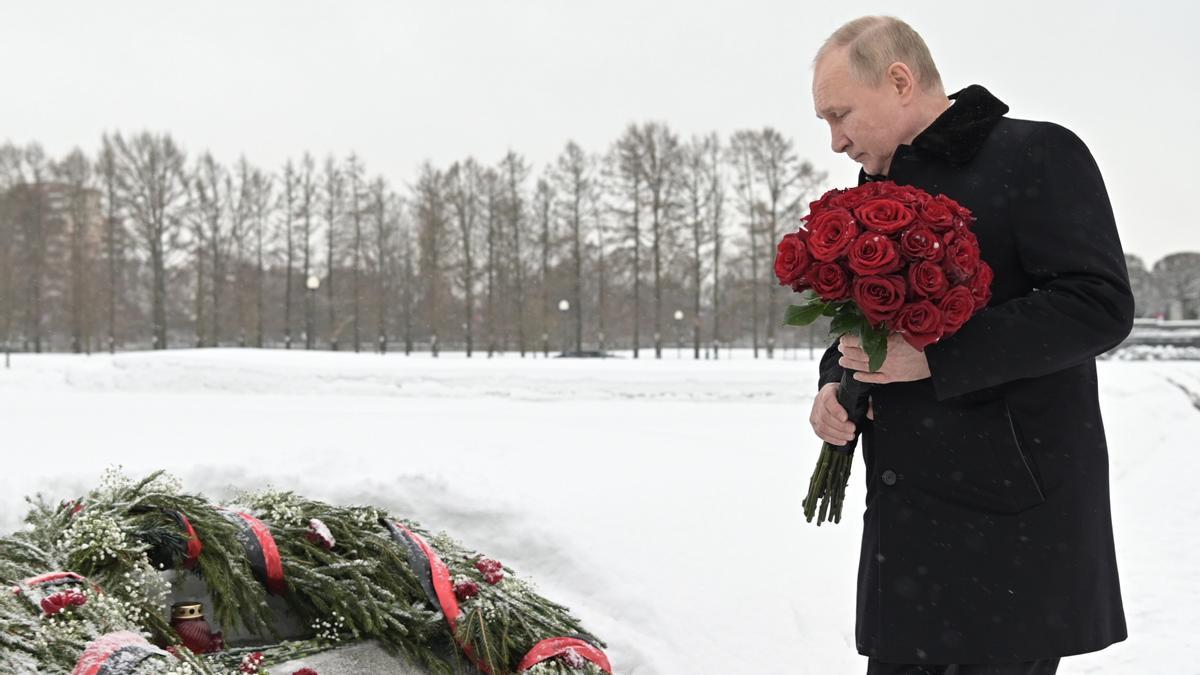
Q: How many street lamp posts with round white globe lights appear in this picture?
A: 3